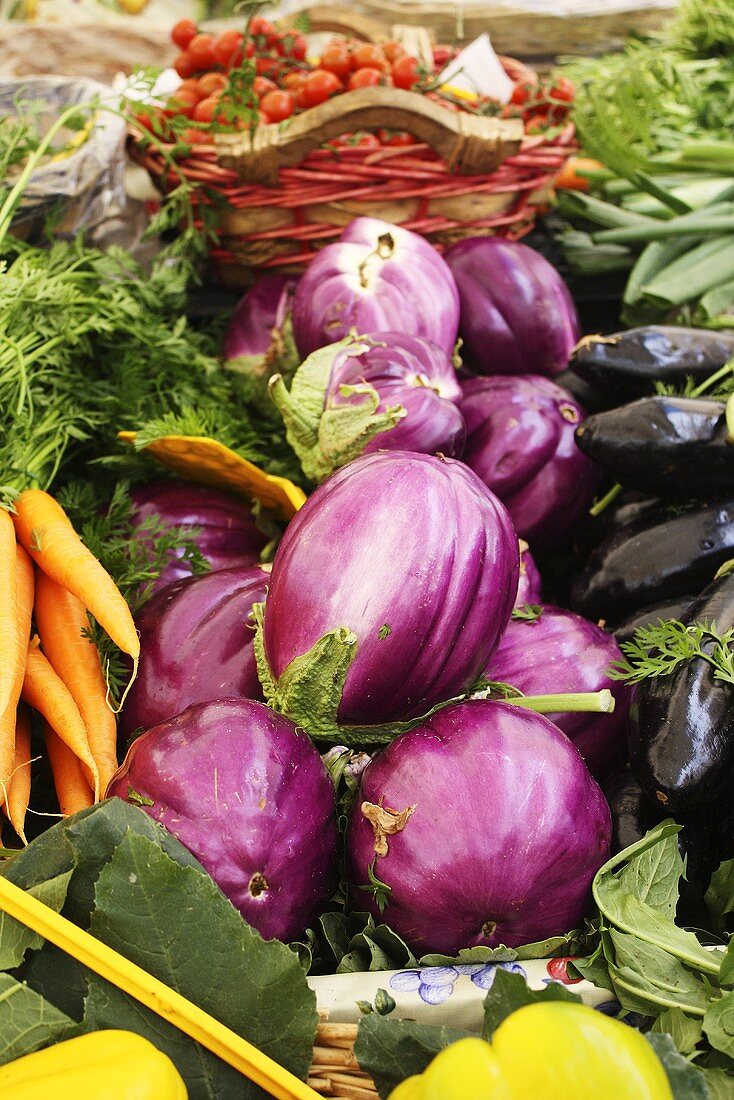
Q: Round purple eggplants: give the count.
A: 12